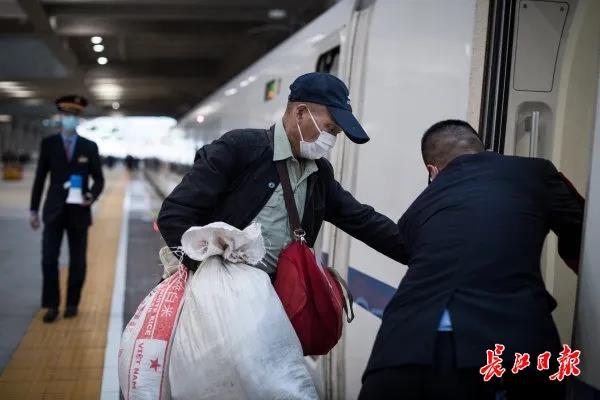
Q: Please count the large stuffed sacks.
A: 2